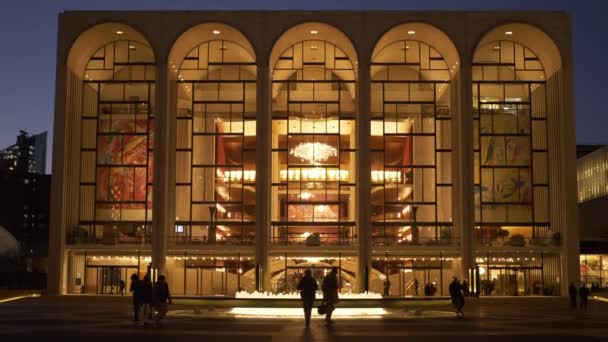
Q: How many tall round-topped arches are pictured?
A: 5